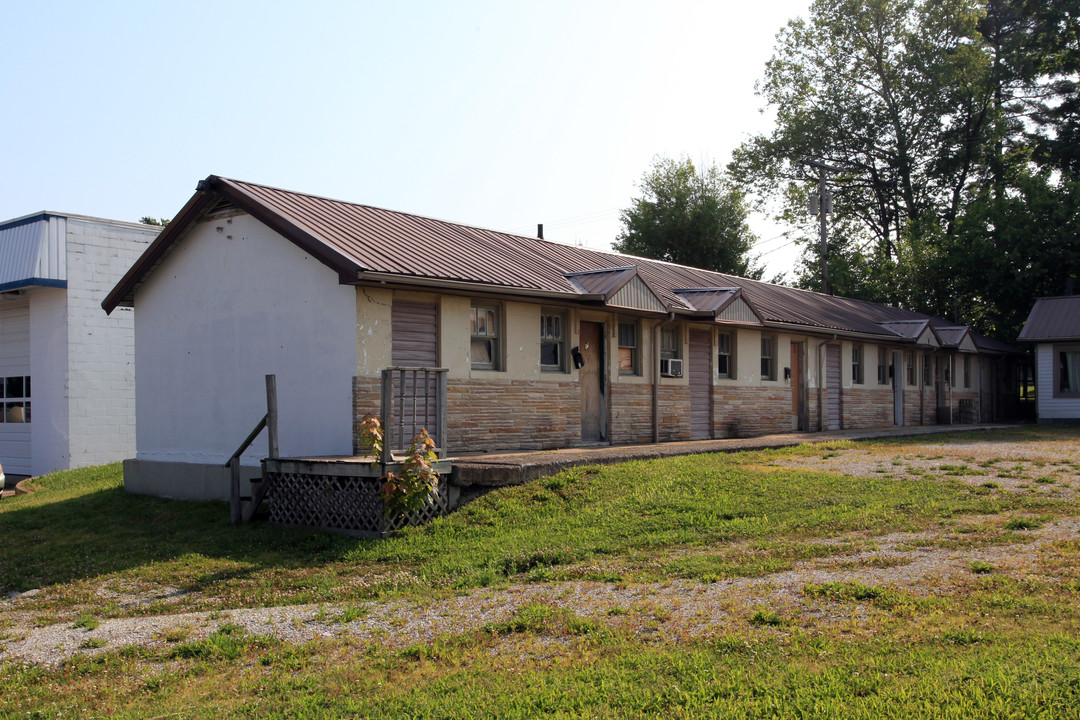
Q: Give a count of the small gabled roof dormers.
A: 4